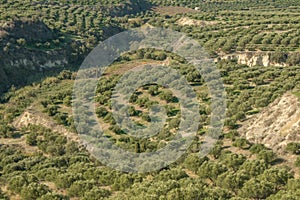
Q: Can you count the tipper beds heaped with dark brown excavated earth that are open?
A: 0